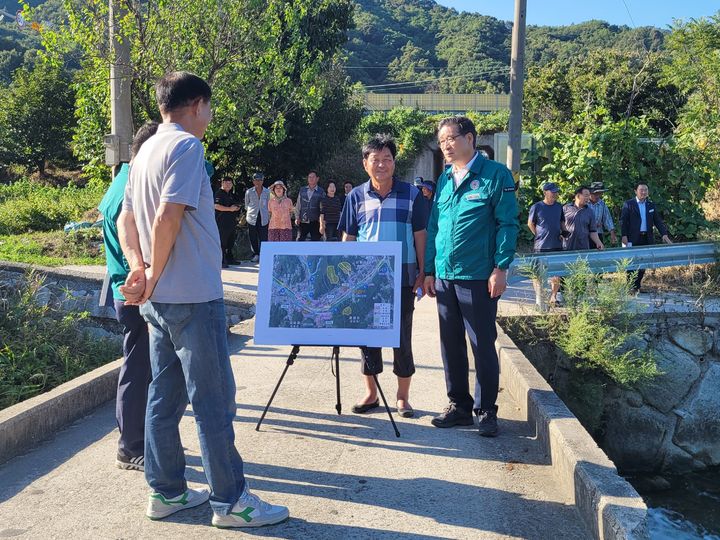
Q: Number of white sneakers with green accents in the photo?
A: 2